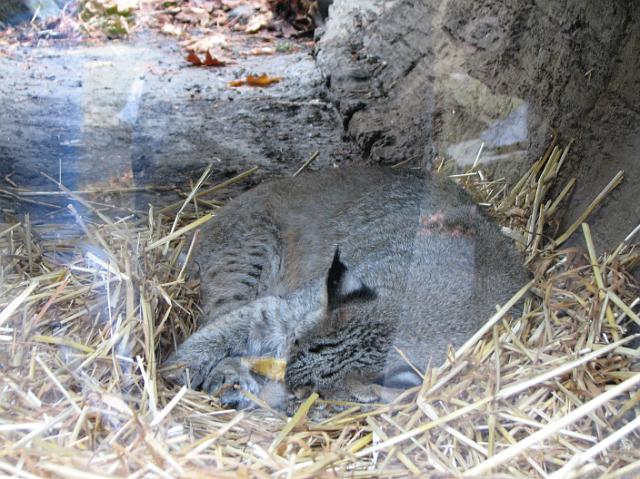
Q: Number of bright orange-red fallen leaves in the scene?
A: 2